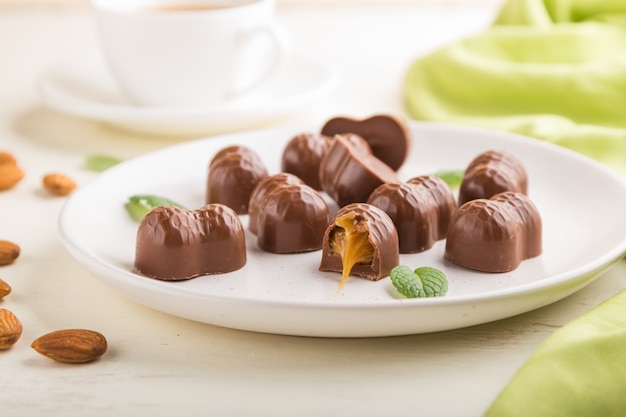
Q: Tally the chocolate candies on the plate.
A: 10